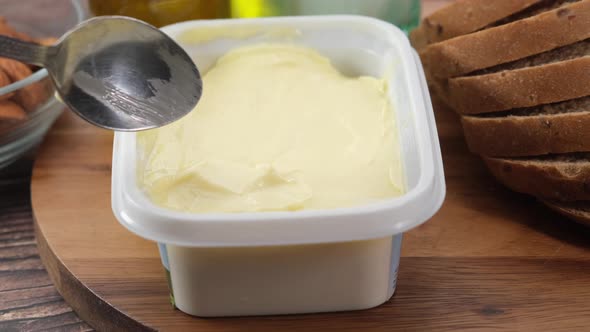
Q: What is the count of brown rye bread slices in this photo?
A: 6